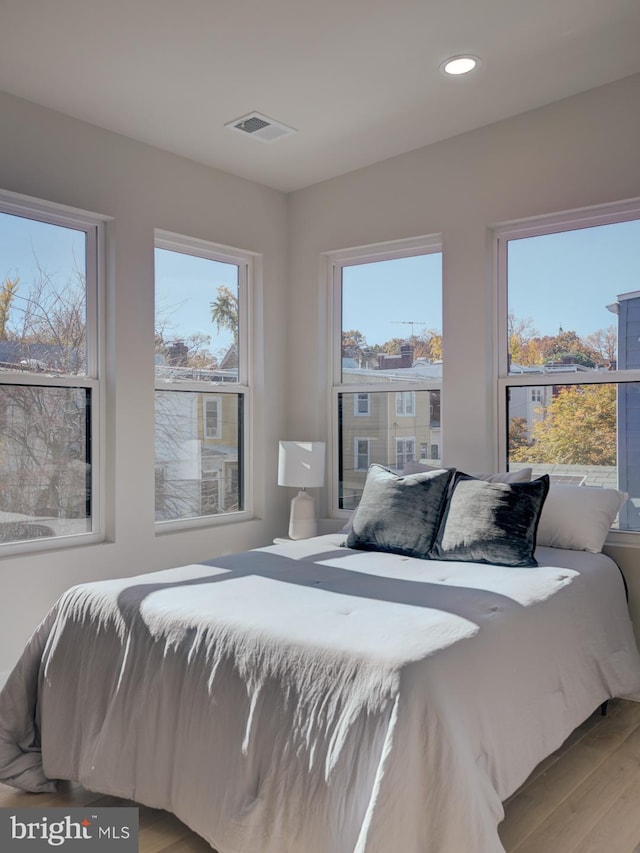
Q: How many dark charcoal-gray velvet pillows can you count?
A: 2